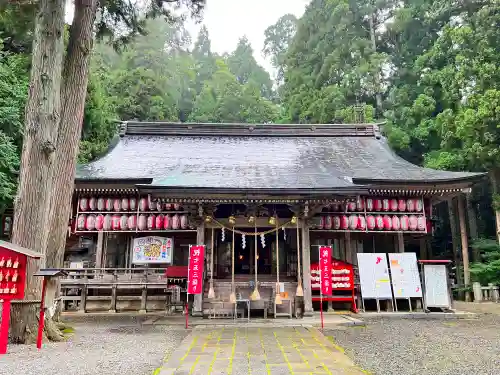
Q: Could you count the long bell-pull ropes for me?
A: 5